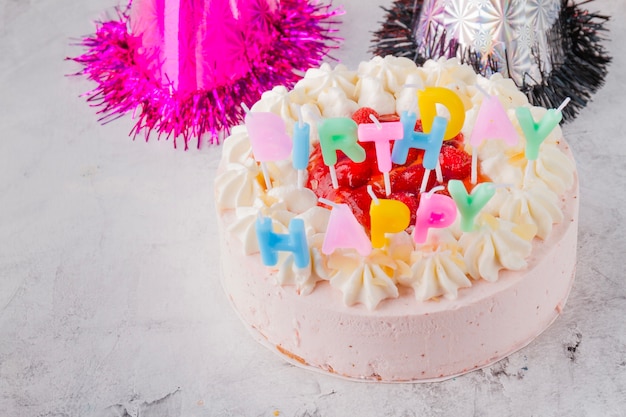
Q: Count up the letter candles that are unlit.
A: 13